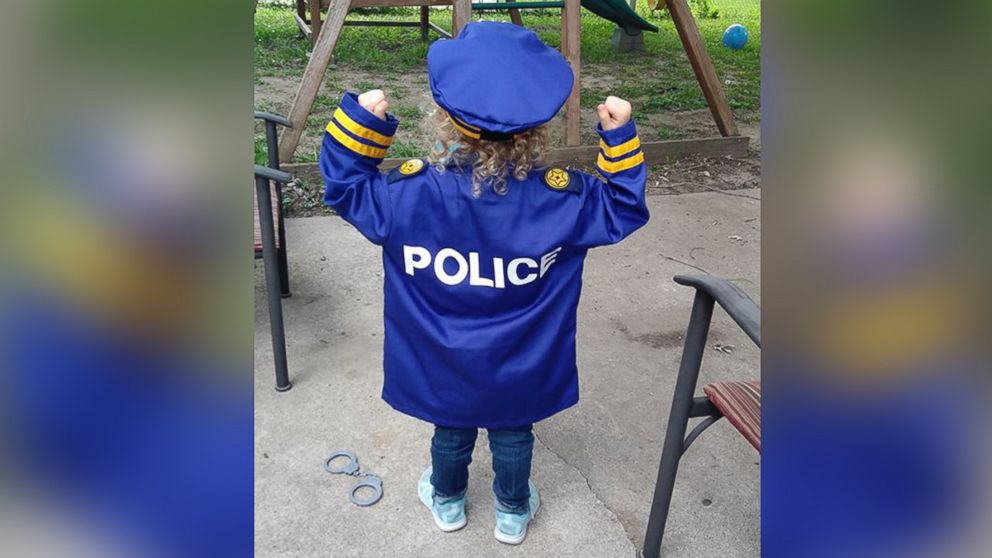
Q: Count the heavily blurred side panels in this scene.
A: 2